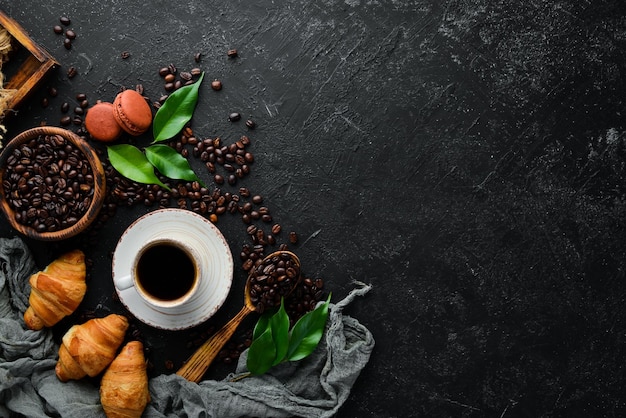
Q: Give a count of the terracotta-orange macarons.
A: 2